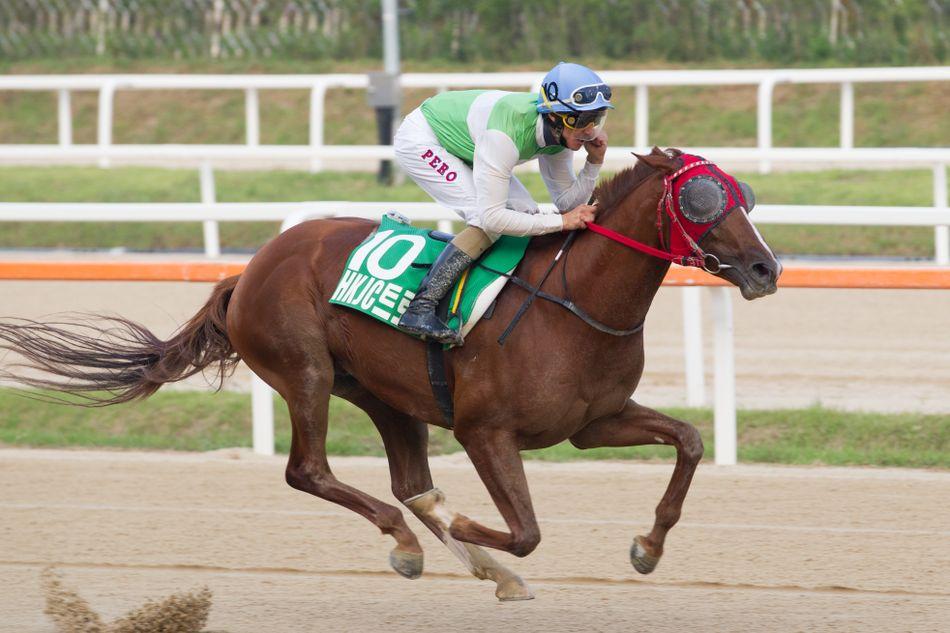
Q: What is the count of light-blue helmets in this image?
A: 1